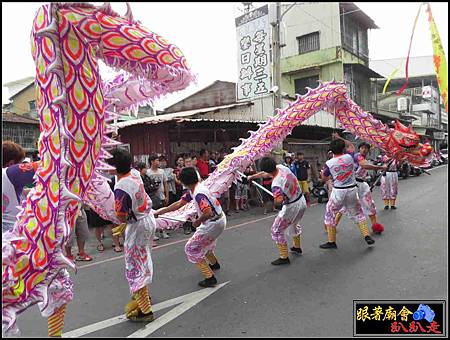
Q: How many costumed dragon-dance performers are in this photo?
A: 7